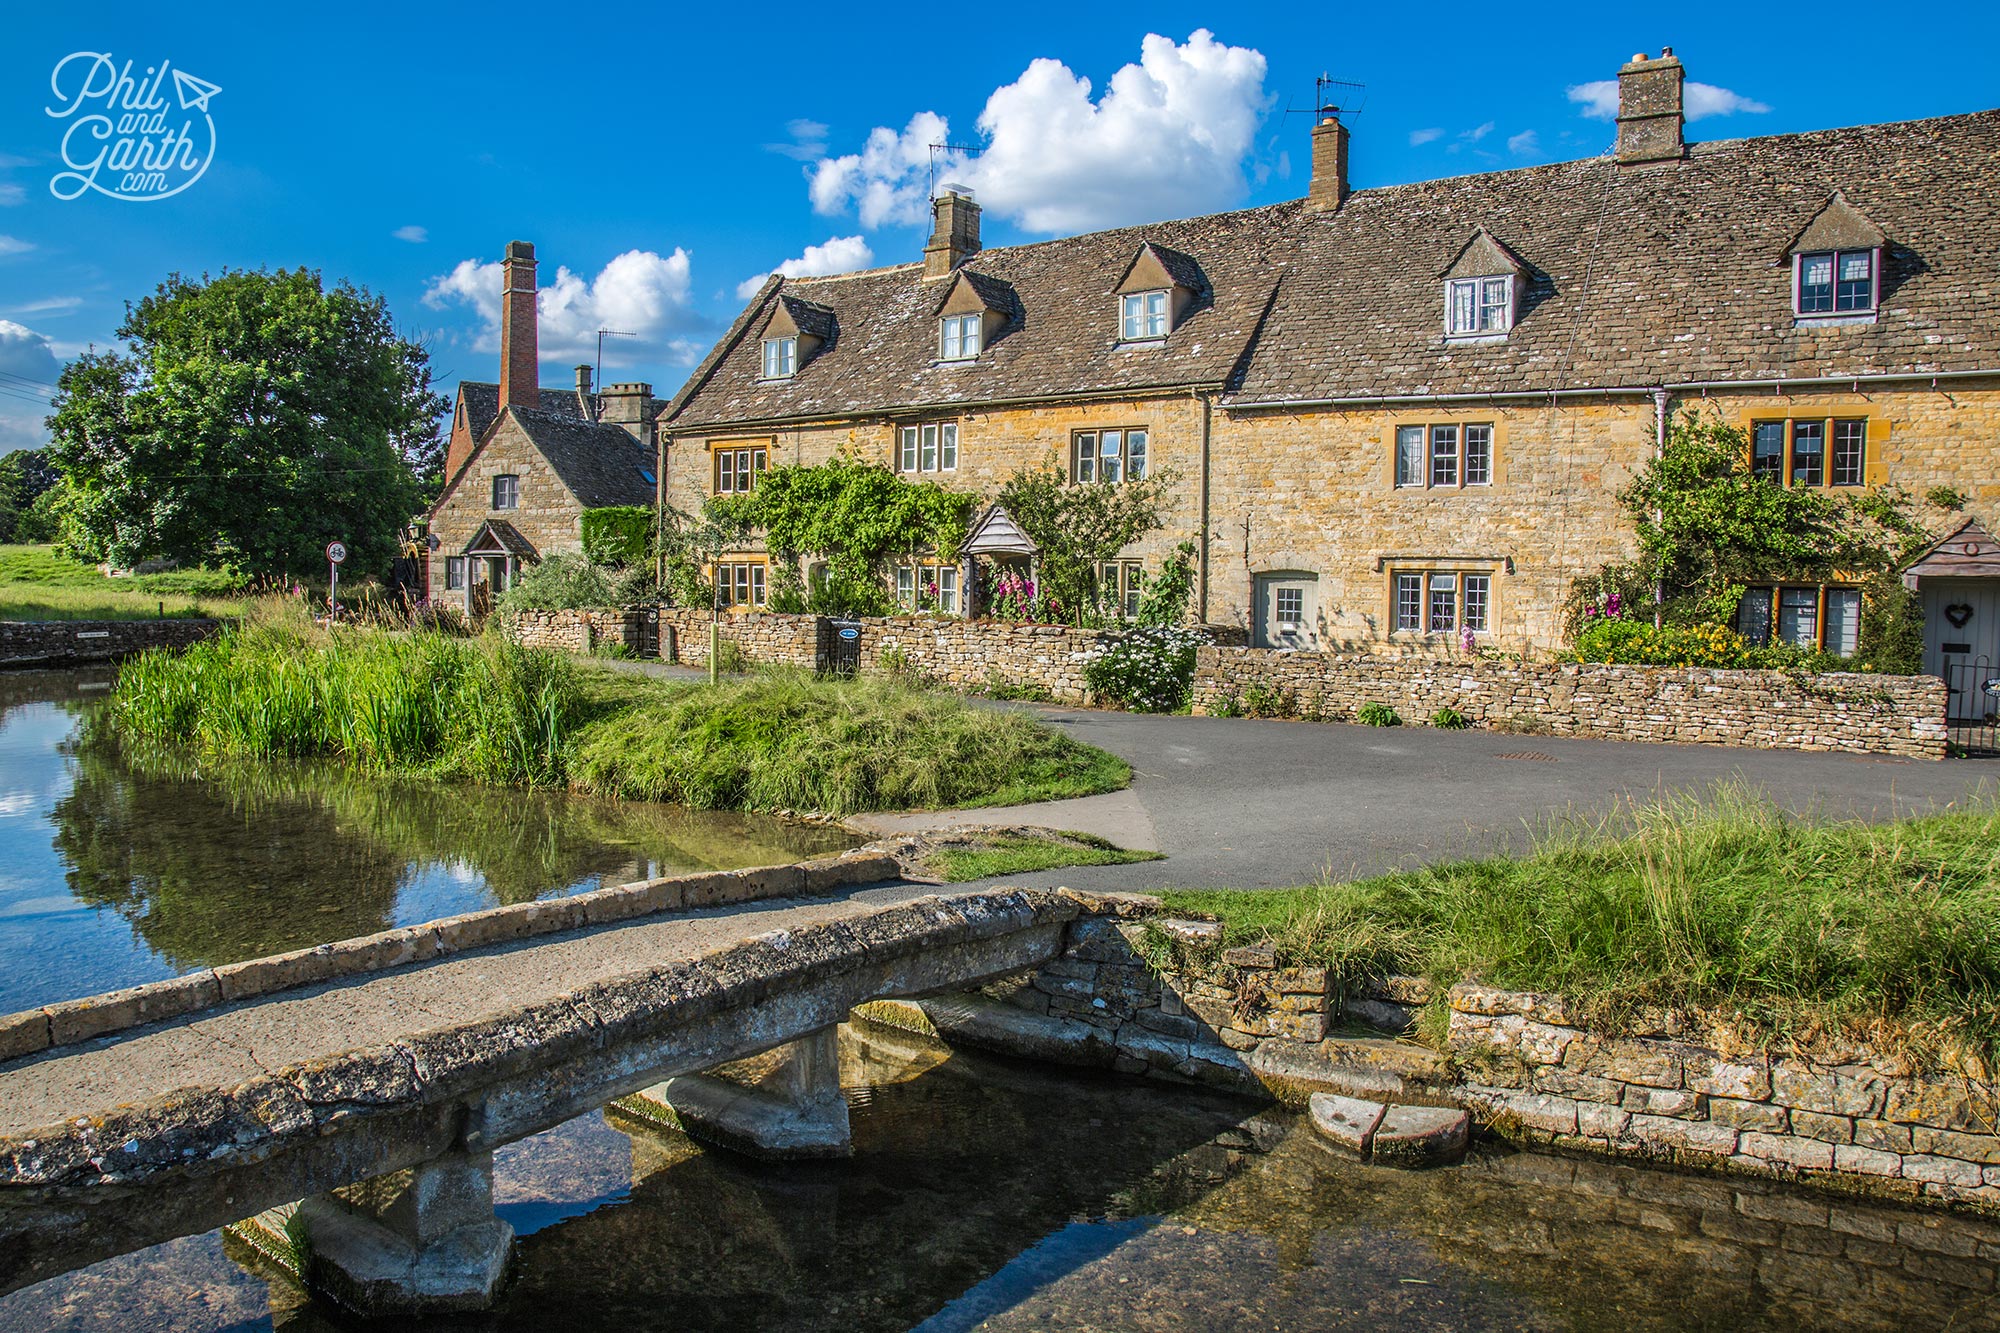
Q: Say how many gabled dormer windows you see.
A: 5